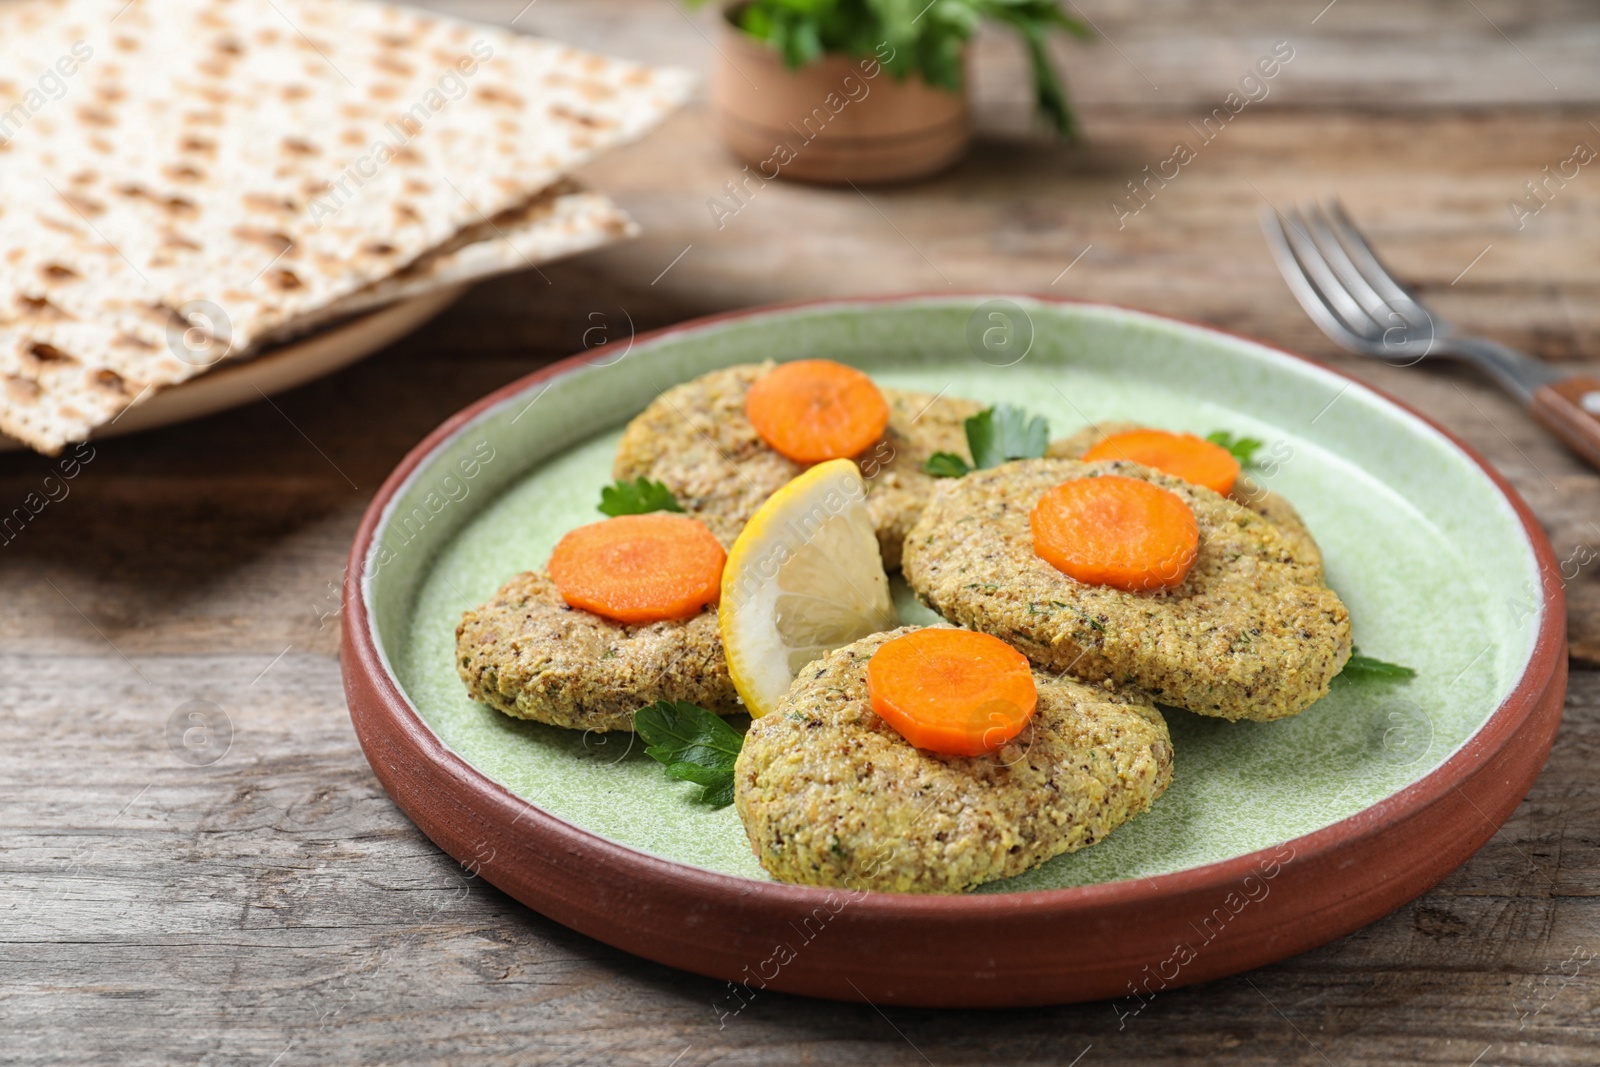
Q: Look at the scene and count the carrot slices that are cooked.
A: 5